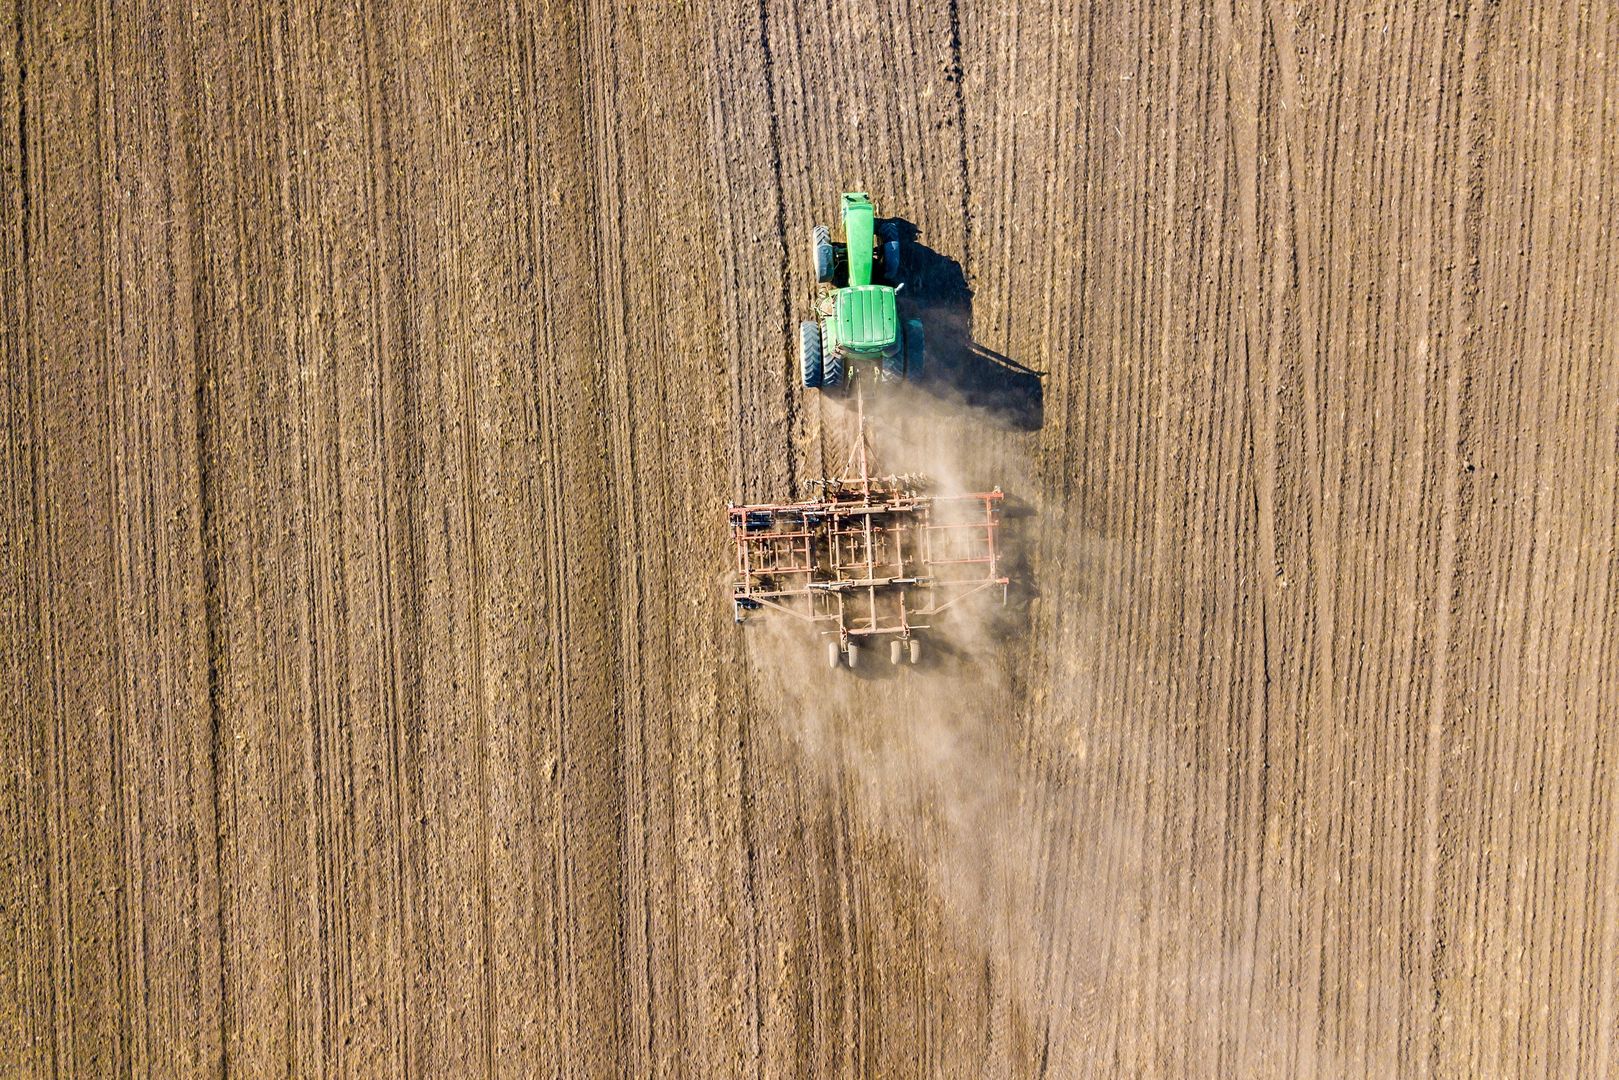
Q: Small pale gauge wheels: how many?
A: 4